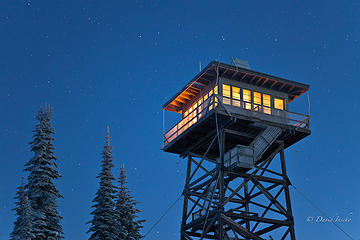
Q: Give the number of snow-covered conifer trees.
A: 4